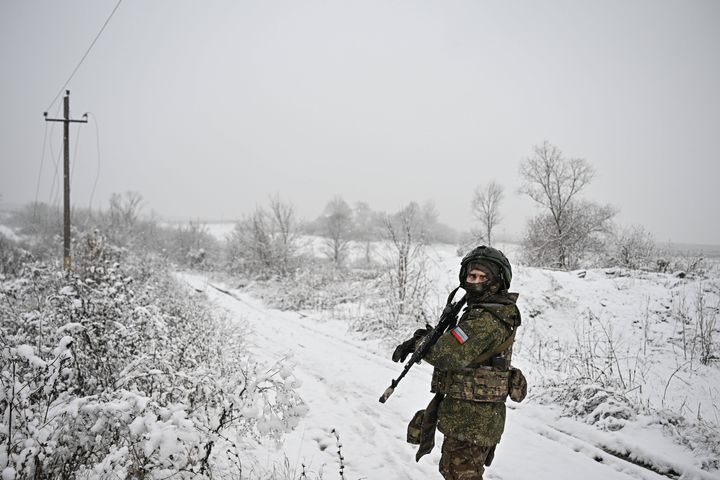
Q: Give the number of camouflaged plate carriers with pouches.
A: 1